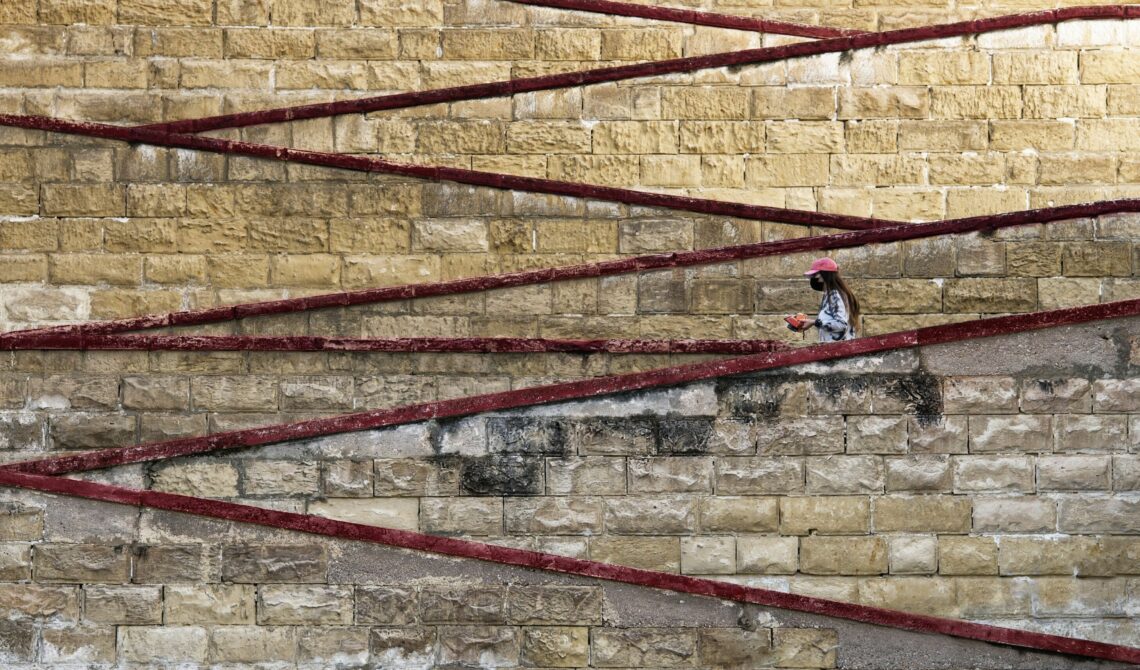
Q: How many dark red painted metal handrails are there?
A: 7